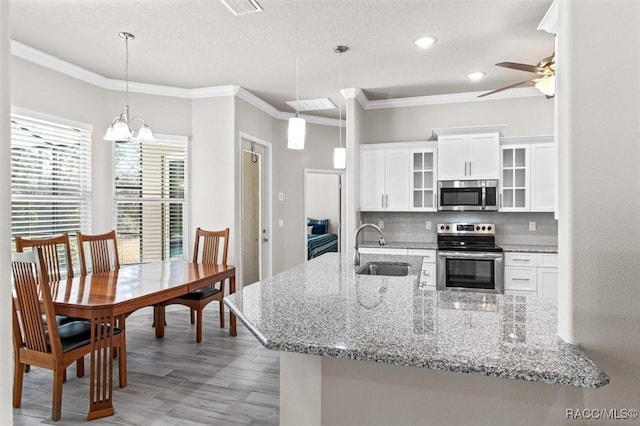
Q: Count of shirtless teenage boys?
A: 0